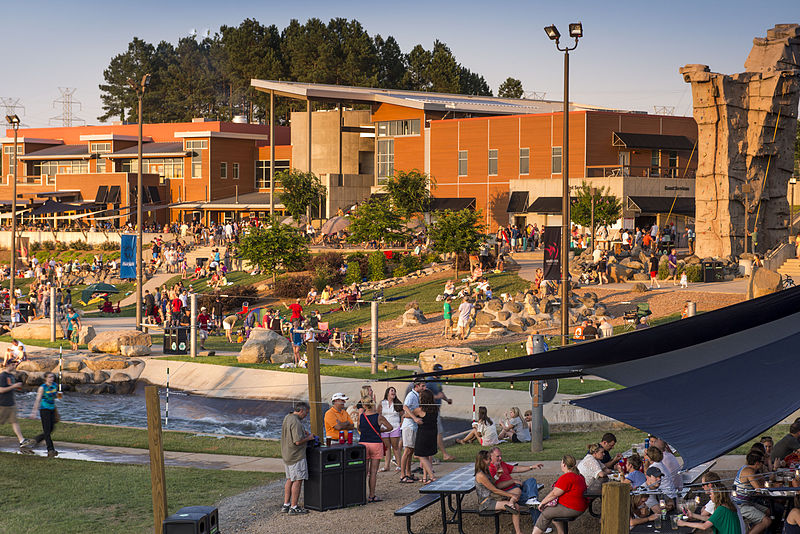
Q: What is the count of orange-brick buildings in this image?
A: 2